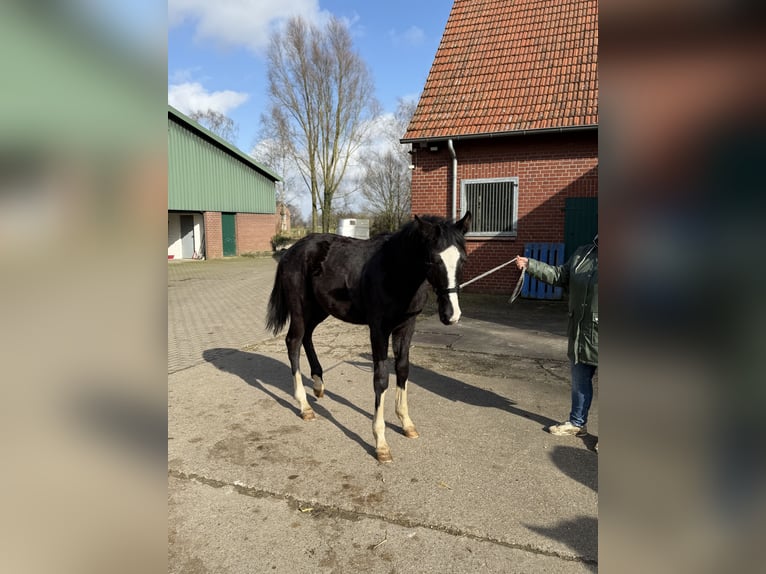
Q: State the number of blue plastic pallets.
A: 1